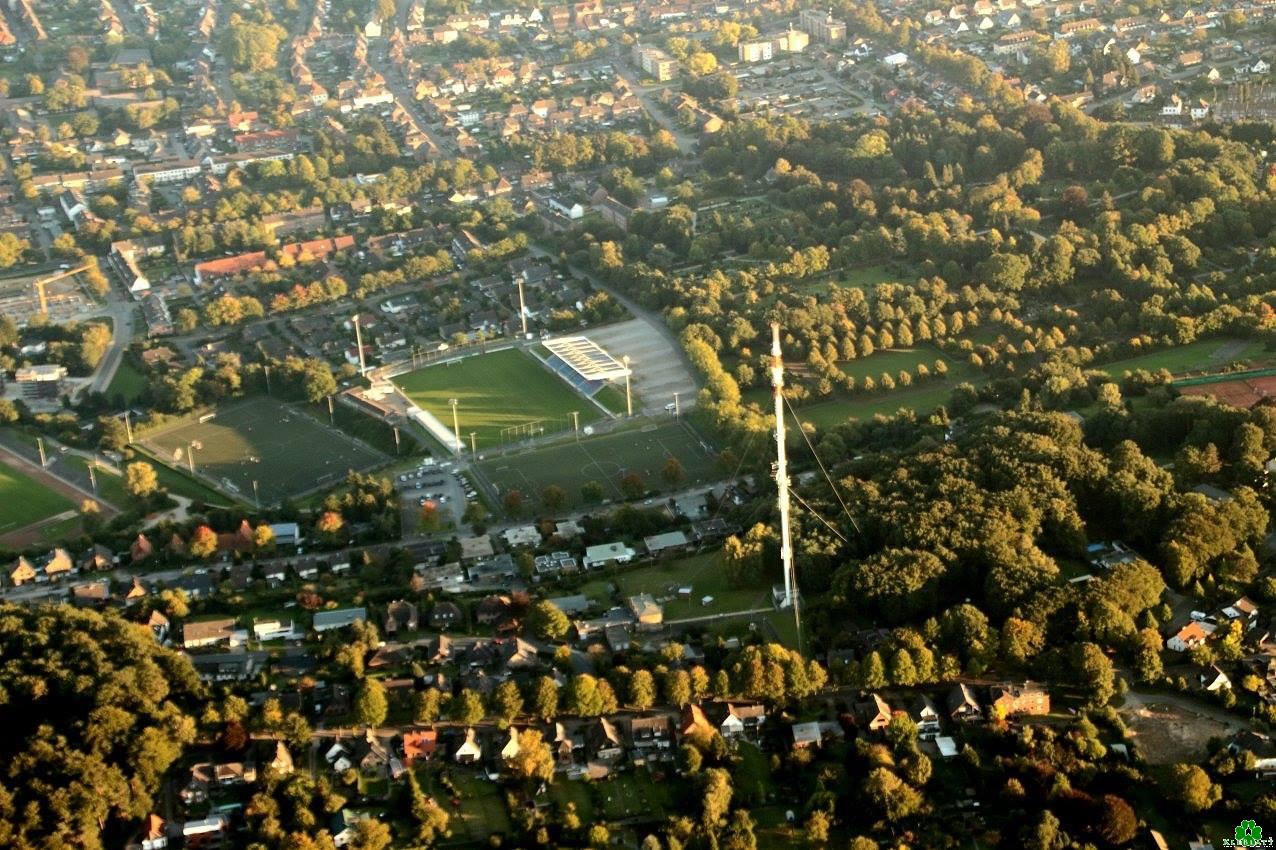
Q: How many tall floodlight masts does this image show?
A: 4